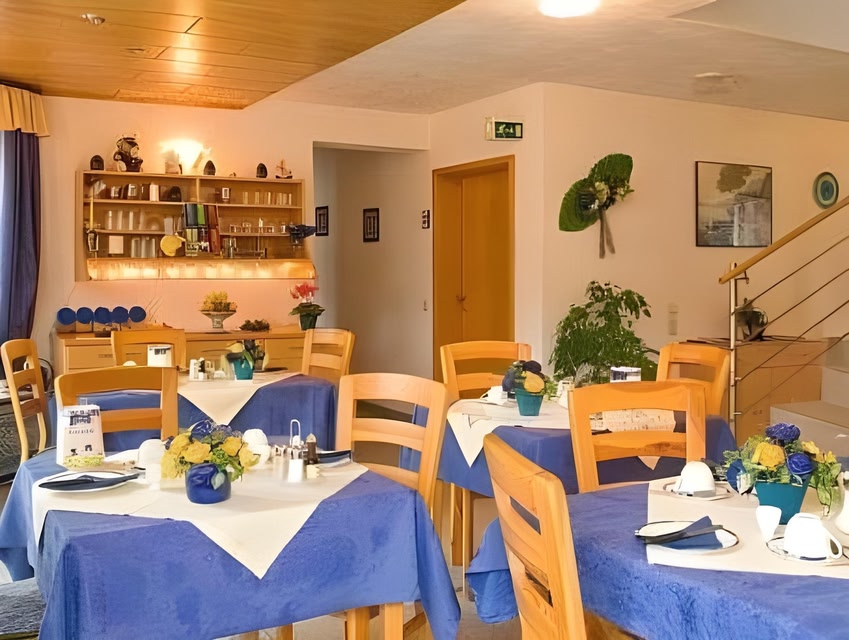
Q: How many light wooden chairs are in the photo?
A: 9